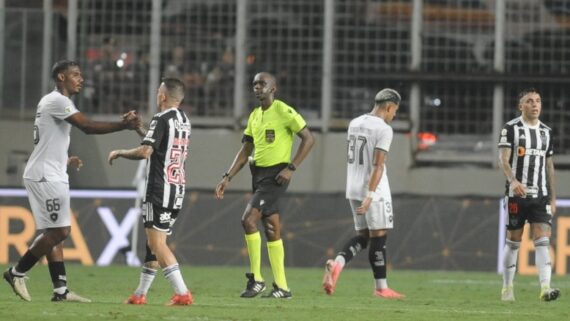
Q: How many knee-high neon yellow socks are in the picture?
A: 2